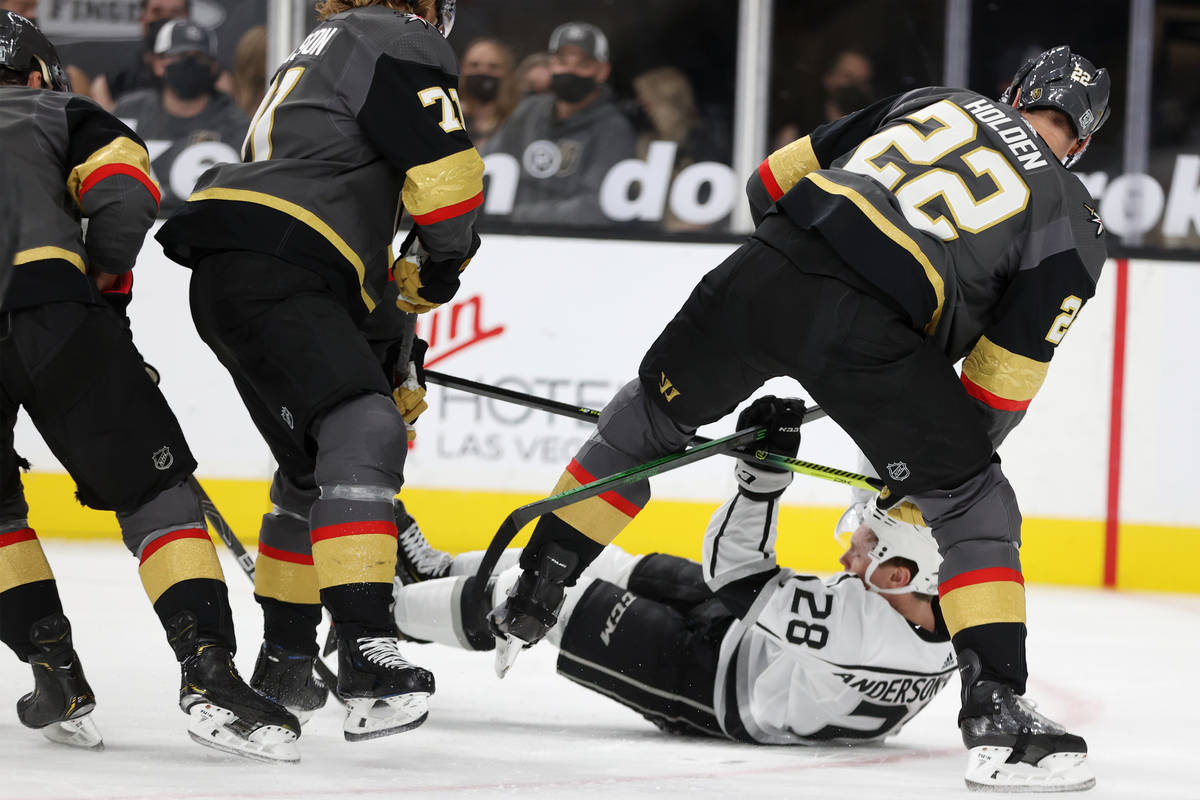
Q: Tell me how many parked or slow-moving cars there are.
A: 0